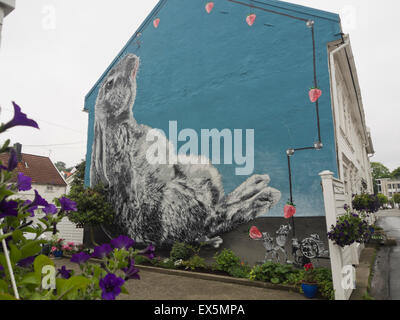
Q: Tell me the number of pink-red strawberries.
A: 6